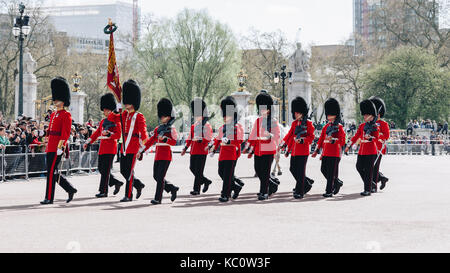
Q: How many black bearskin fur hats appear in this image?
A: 11